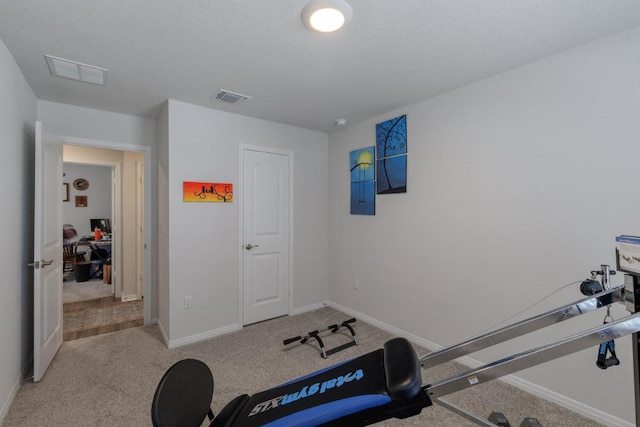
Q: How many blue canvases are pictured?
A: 4